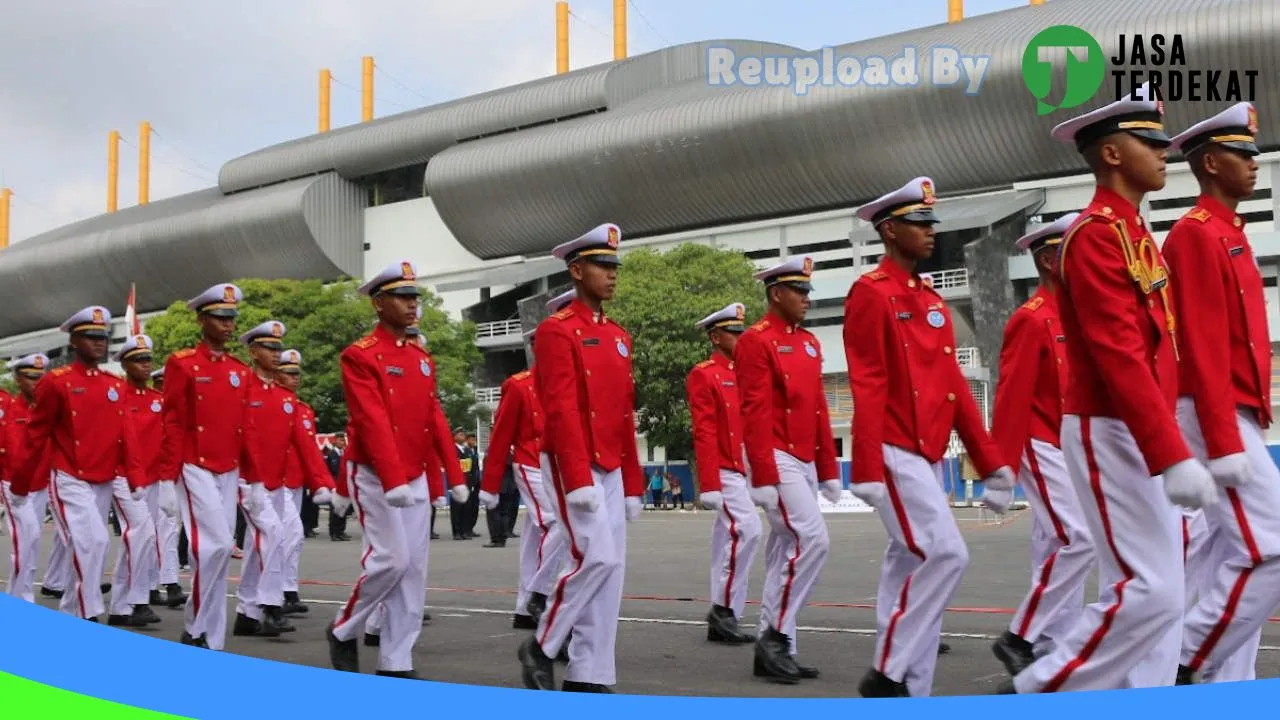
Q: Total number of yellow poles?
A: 9